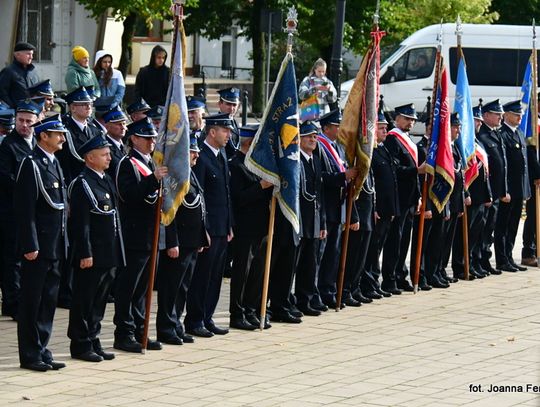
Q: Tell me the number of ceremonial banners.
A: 6